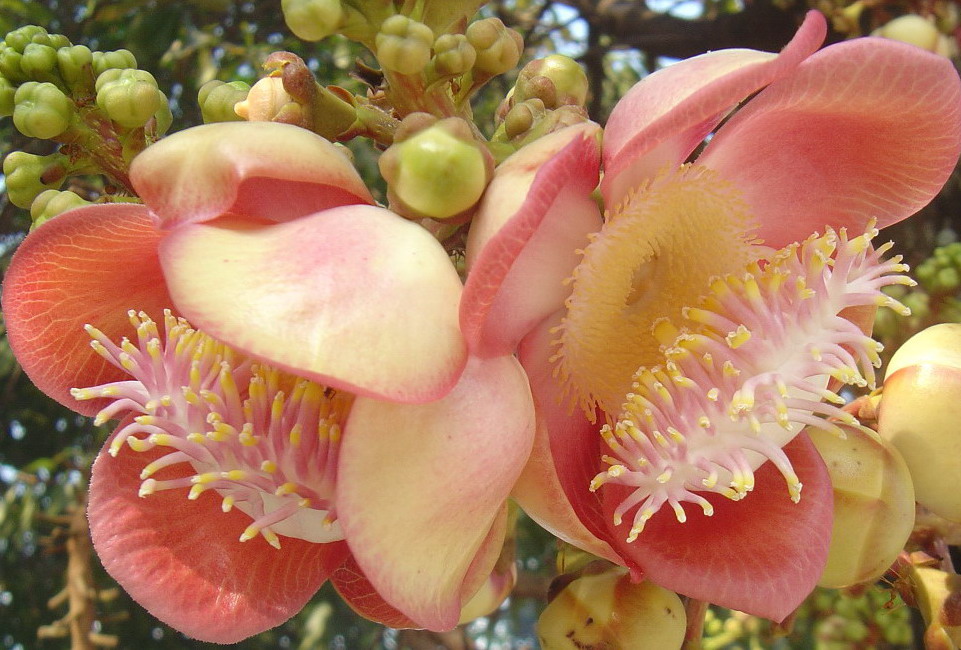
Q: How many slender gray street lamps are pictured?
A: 0